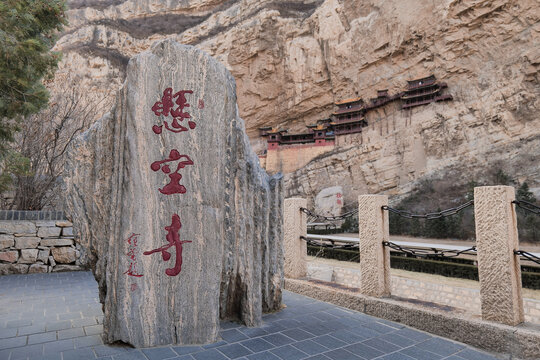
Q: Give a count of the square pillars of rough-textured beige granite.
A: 3